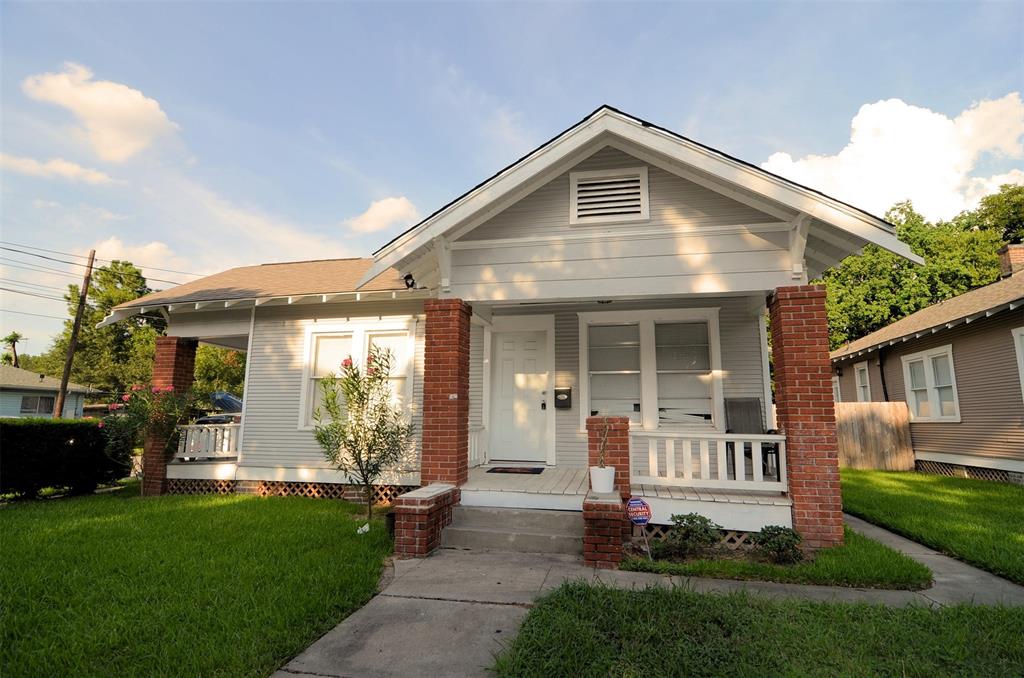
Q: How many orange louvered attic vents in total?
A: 0